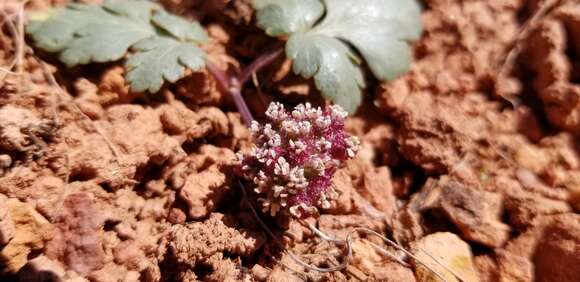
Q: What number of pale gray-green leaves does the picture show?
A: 2